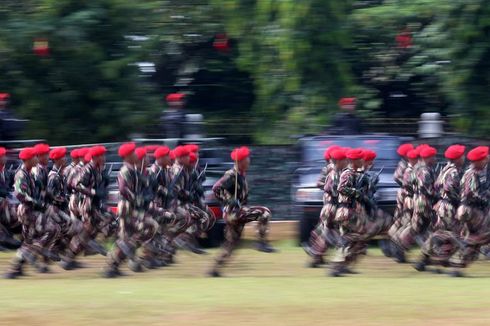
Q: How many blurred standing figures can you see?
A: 3